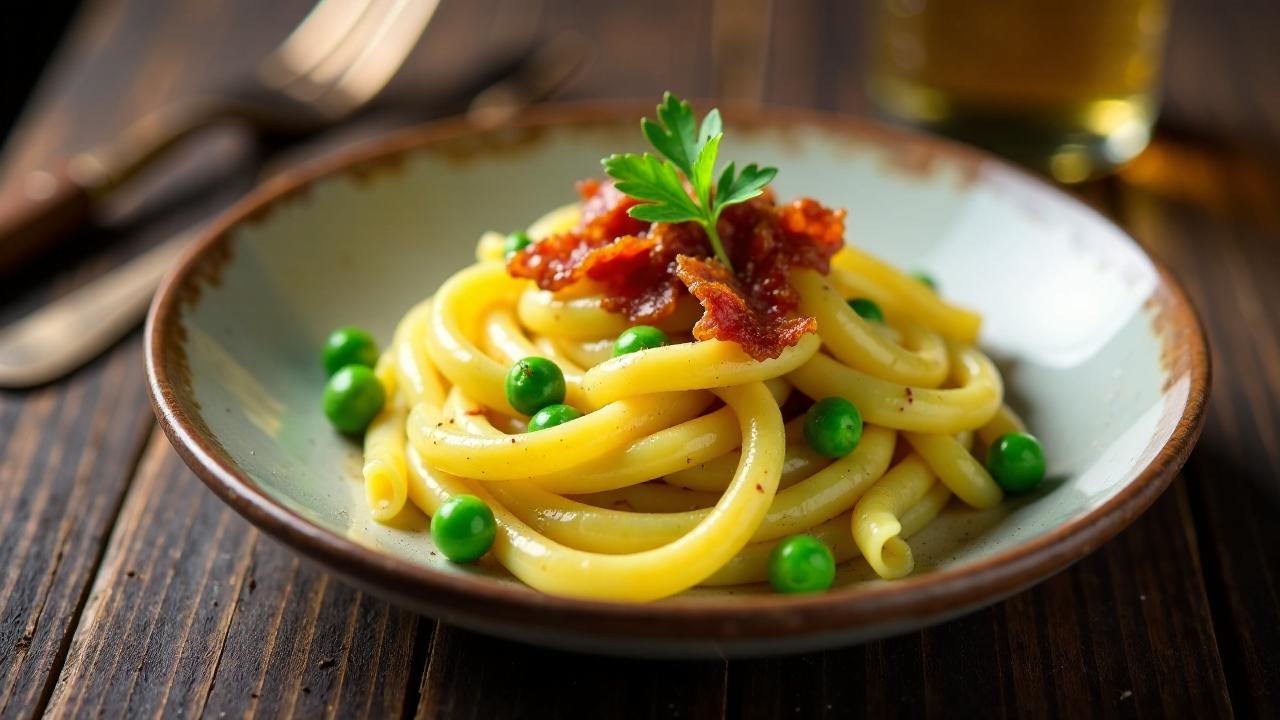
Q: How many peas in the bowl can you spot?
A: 12